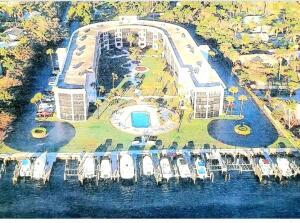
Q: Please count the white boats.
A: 11